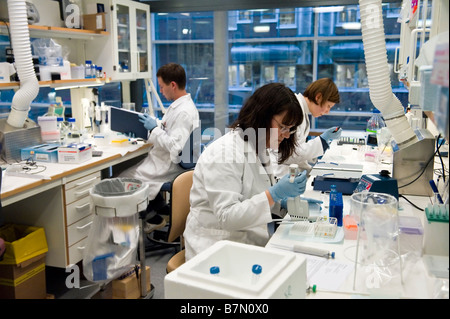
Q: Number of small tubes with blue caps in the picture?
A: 2